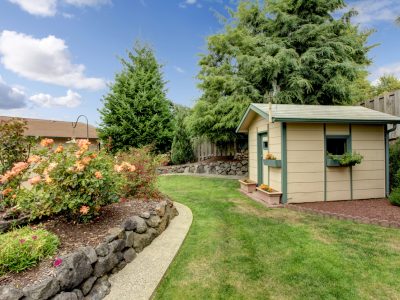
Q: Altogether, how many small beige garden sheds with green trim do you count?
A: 1